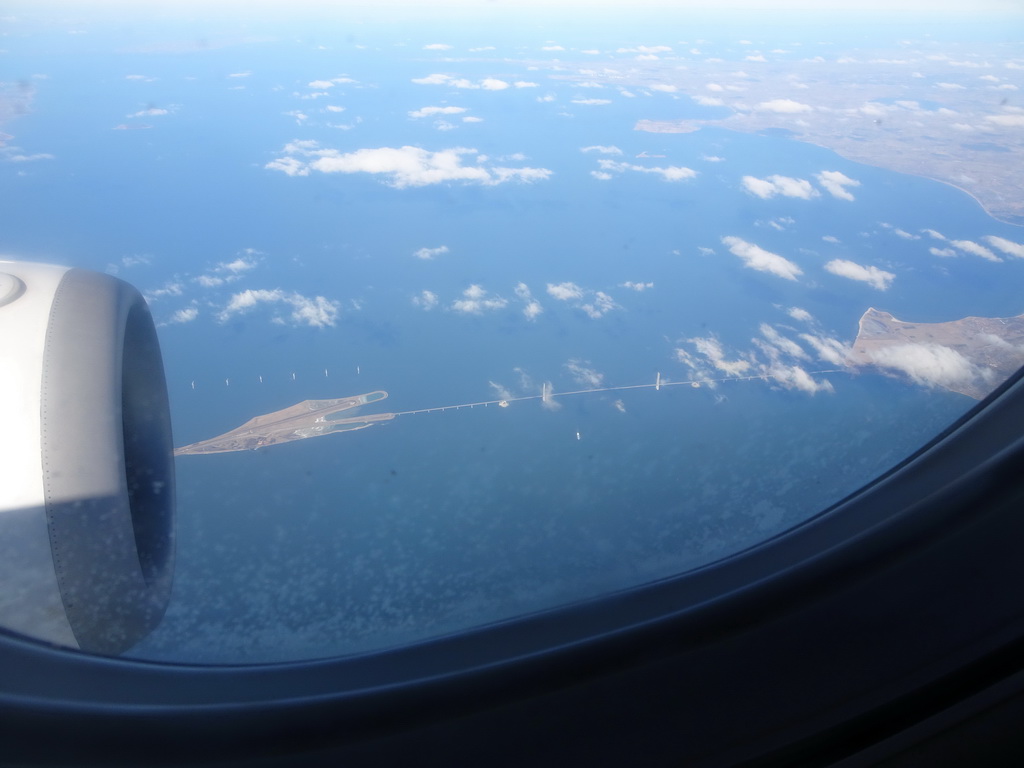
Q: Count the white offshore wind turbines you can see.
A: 6